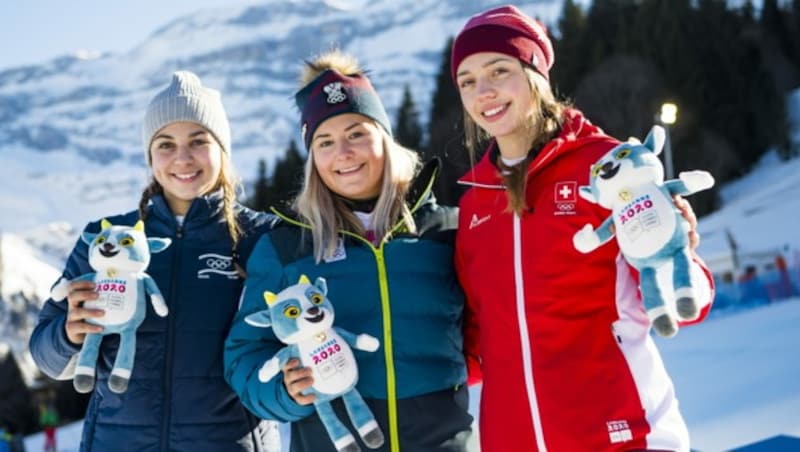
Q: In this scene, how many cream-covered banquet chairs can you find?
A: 0